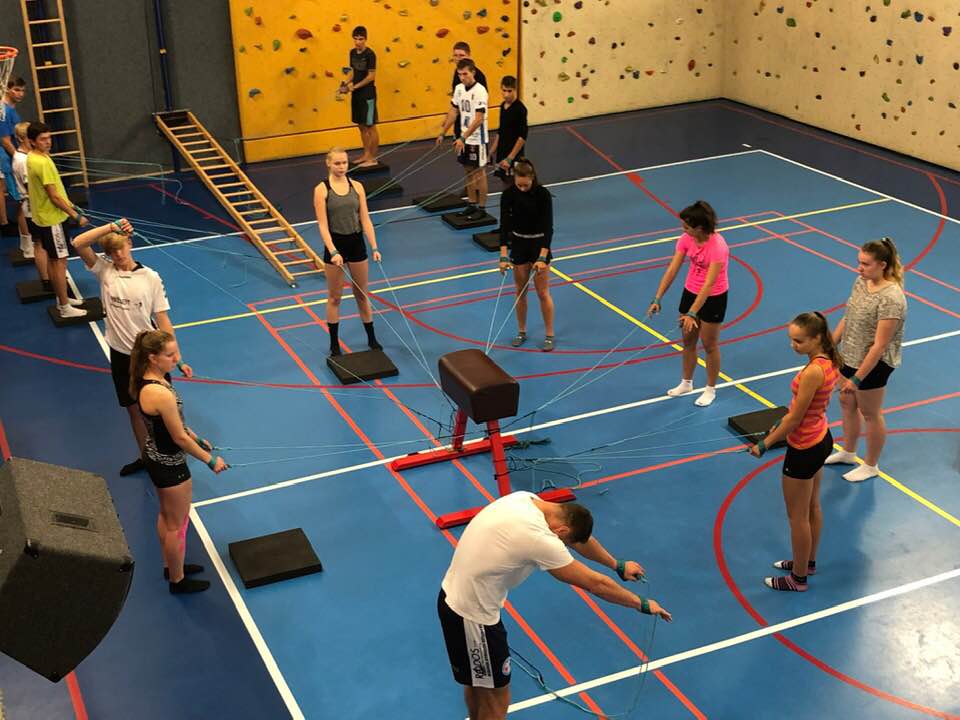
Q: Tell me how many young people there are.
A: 15